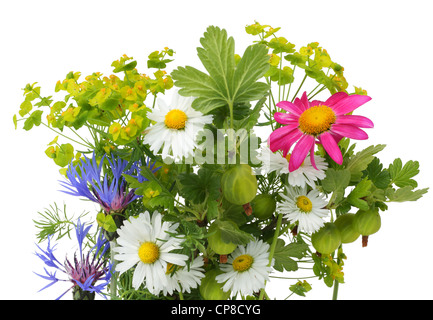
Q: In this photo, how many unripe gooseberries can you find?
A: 7